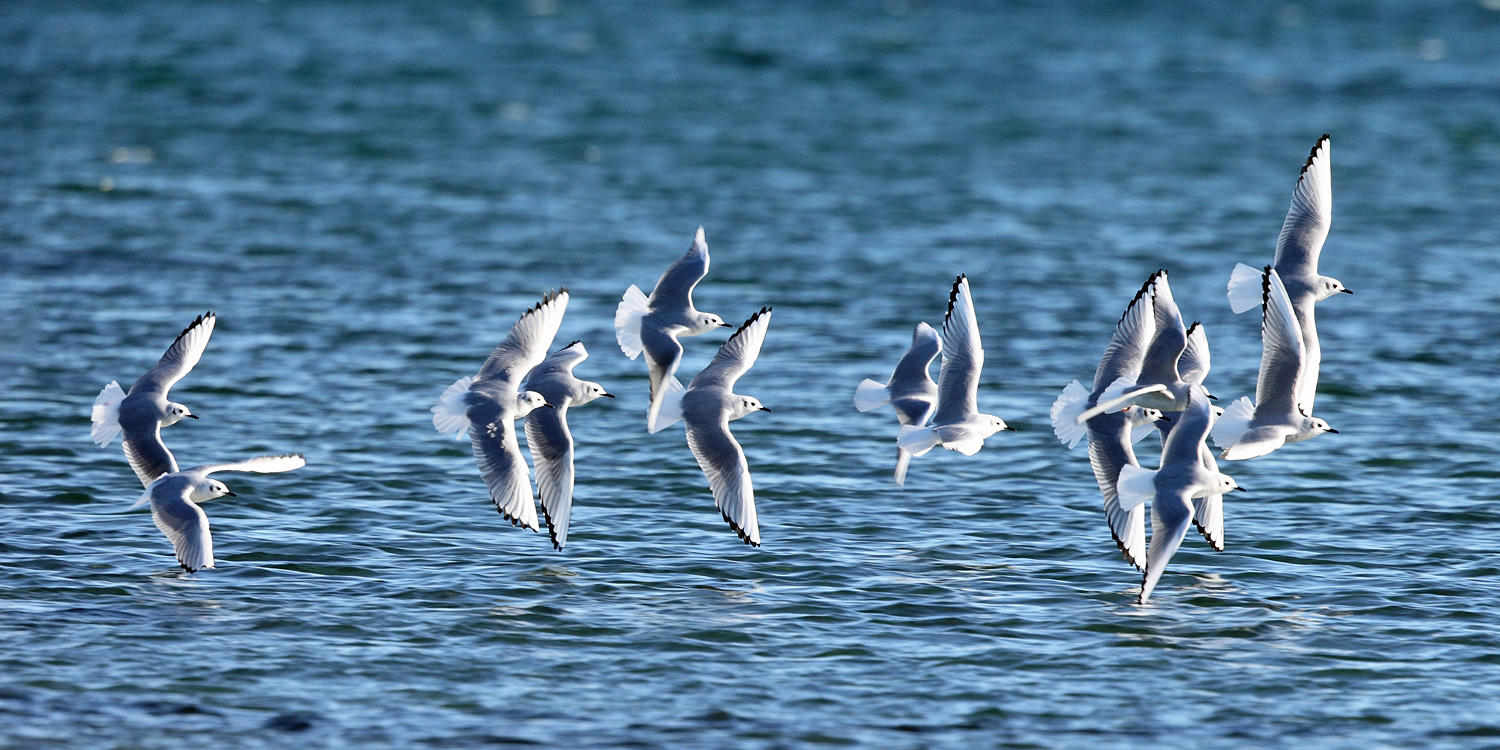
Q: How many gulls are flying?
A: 14